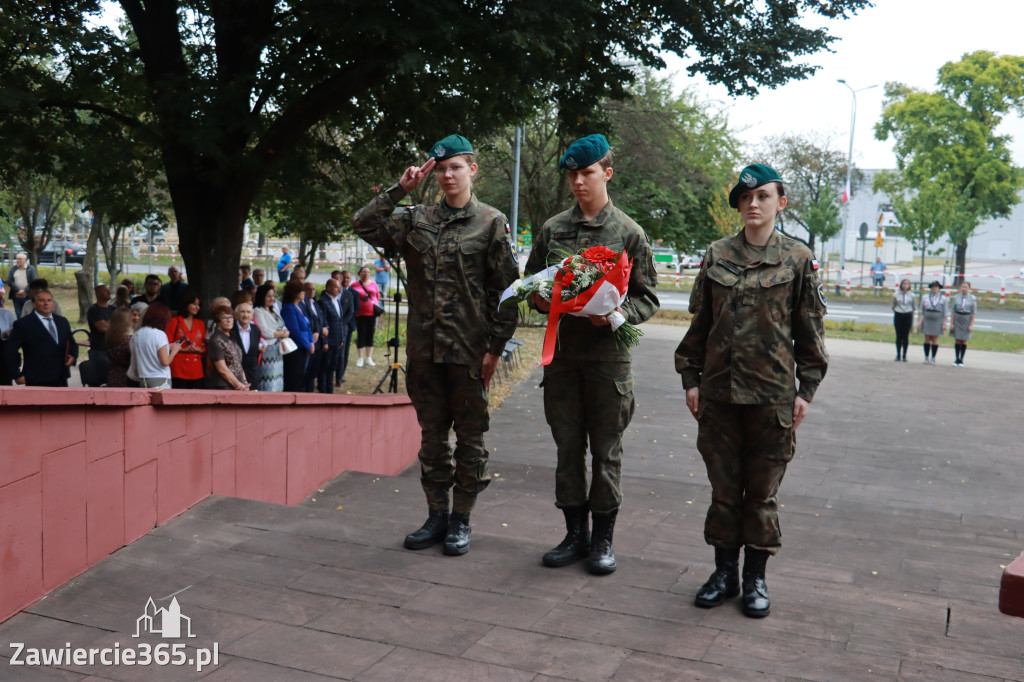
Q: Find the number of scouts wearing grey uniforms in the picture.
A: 3